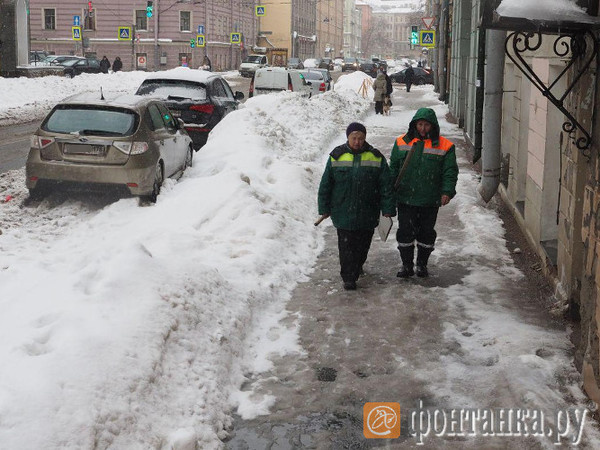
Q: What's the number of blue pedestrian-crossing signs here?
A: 6